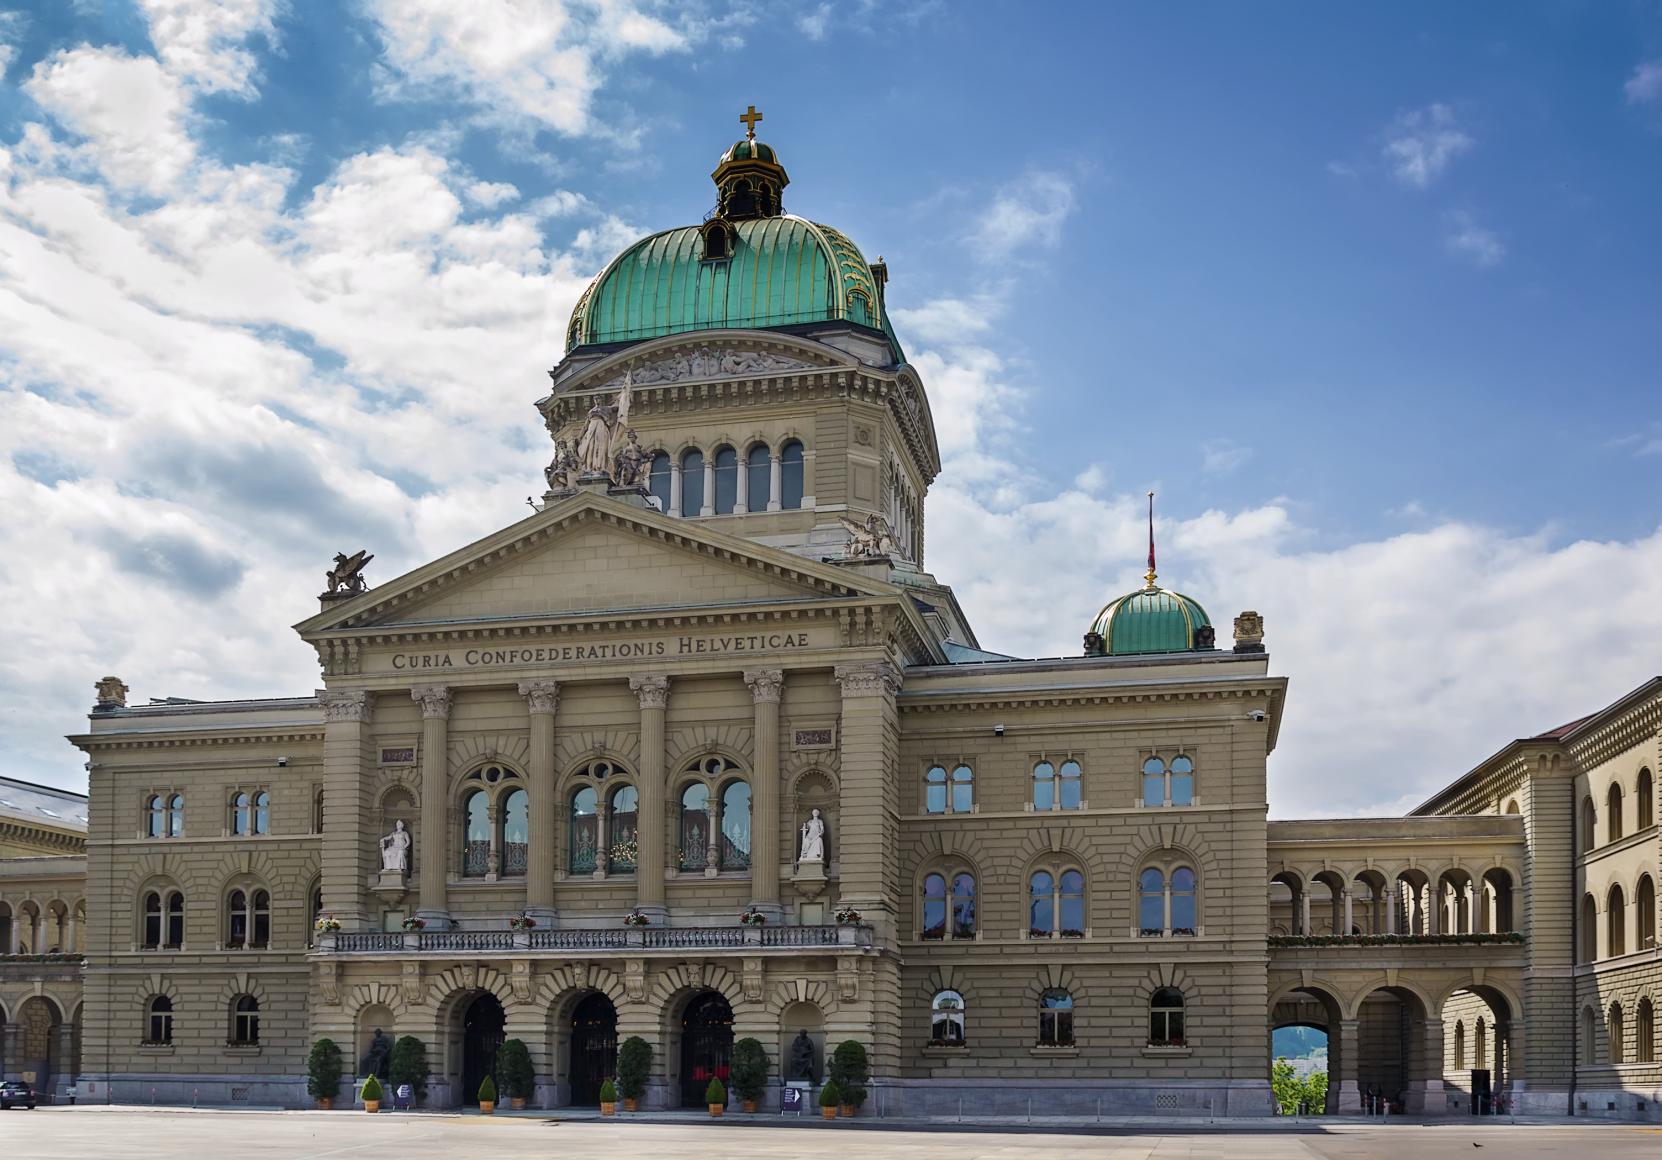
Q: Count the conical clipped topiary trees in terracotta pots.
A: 5